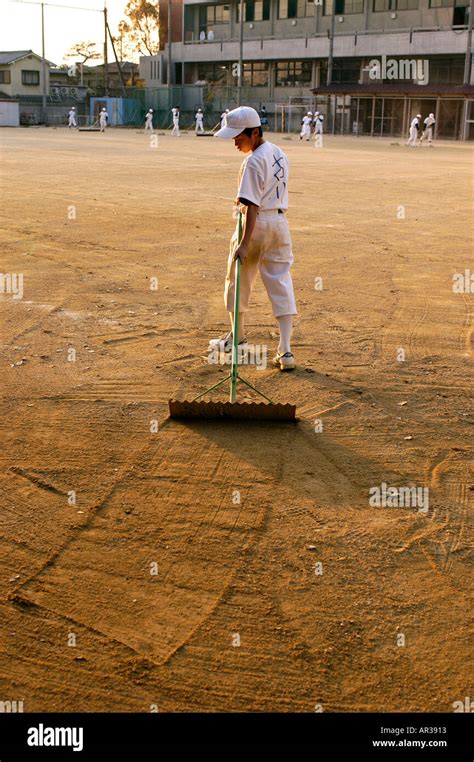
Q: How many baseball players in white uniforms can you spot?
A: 11